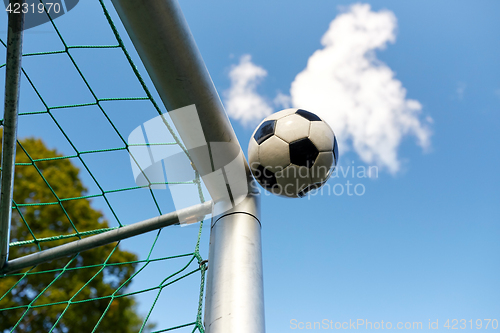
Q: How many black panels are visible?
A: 6